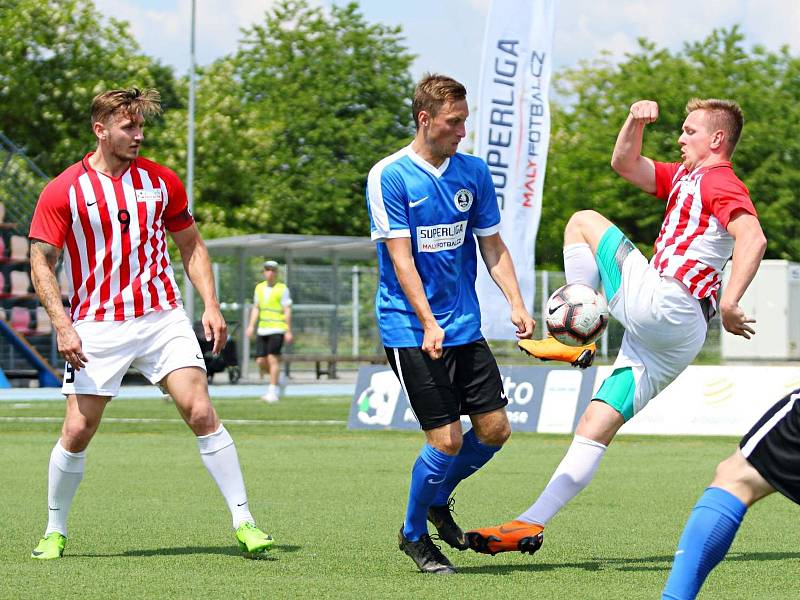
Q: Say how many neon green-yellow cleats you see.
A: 2